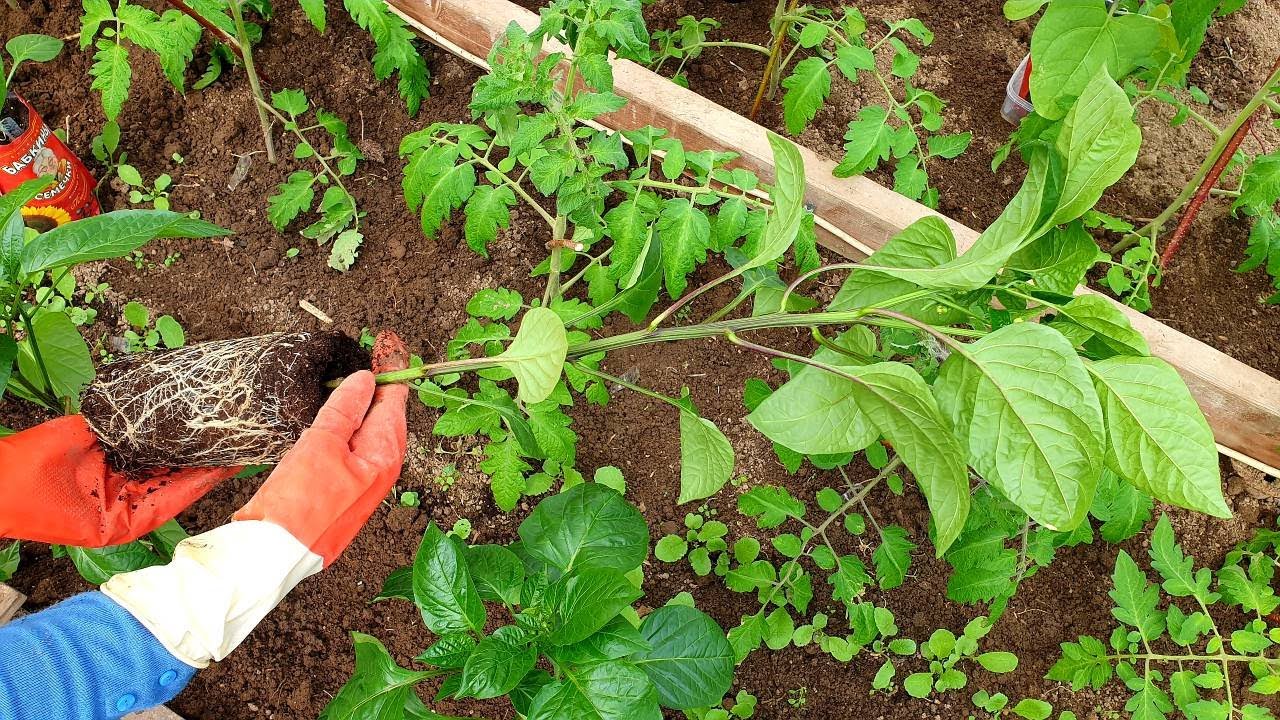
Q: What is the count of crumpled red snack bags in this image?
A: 1